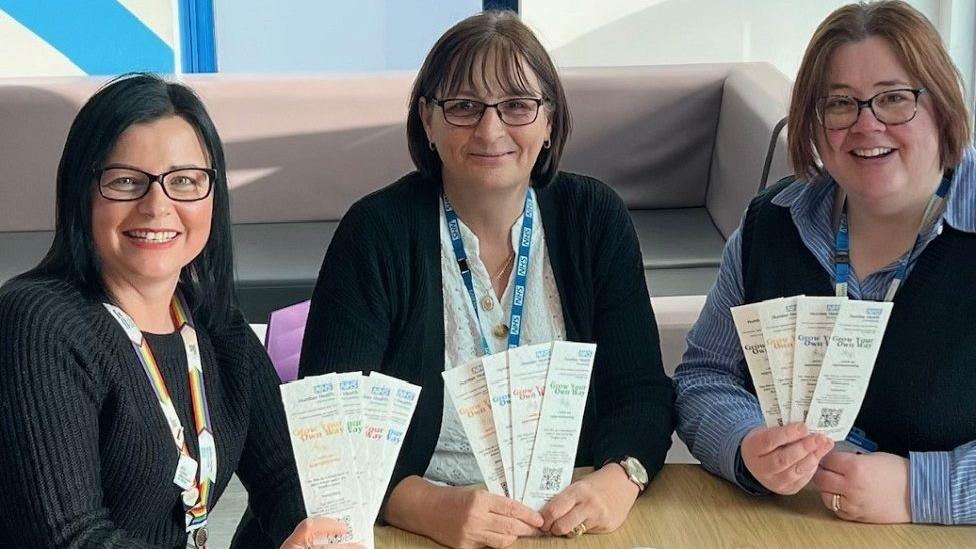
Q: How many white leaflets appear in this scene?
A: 12